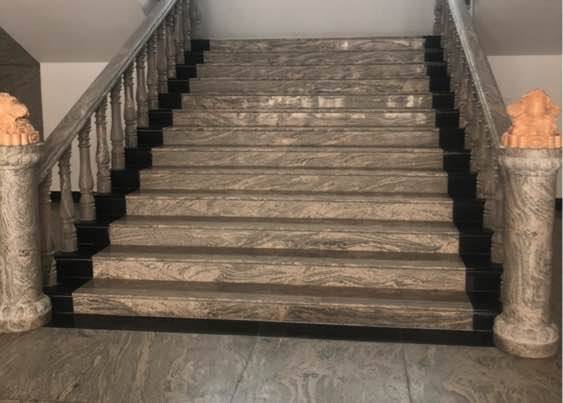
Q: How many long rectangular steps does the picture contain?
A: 13